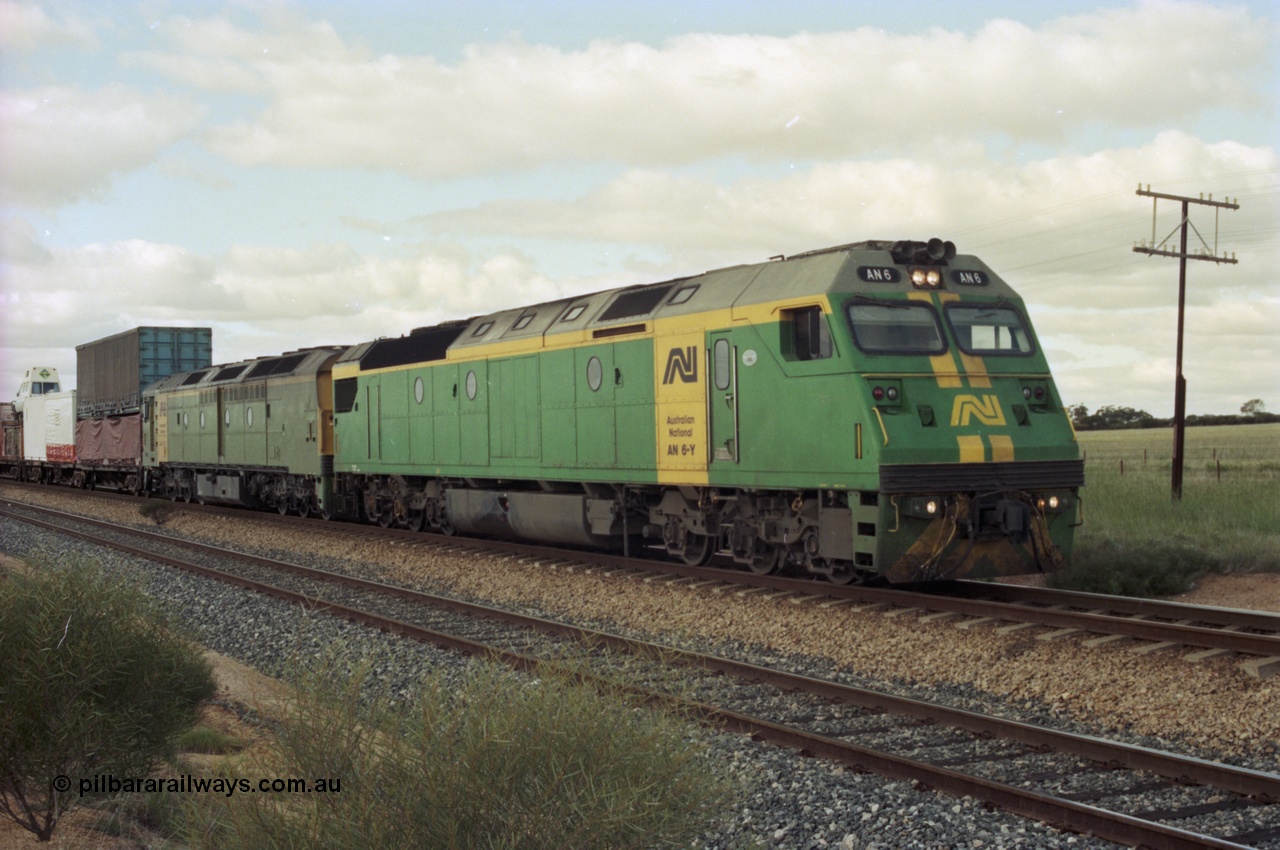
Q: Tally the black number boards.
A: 2